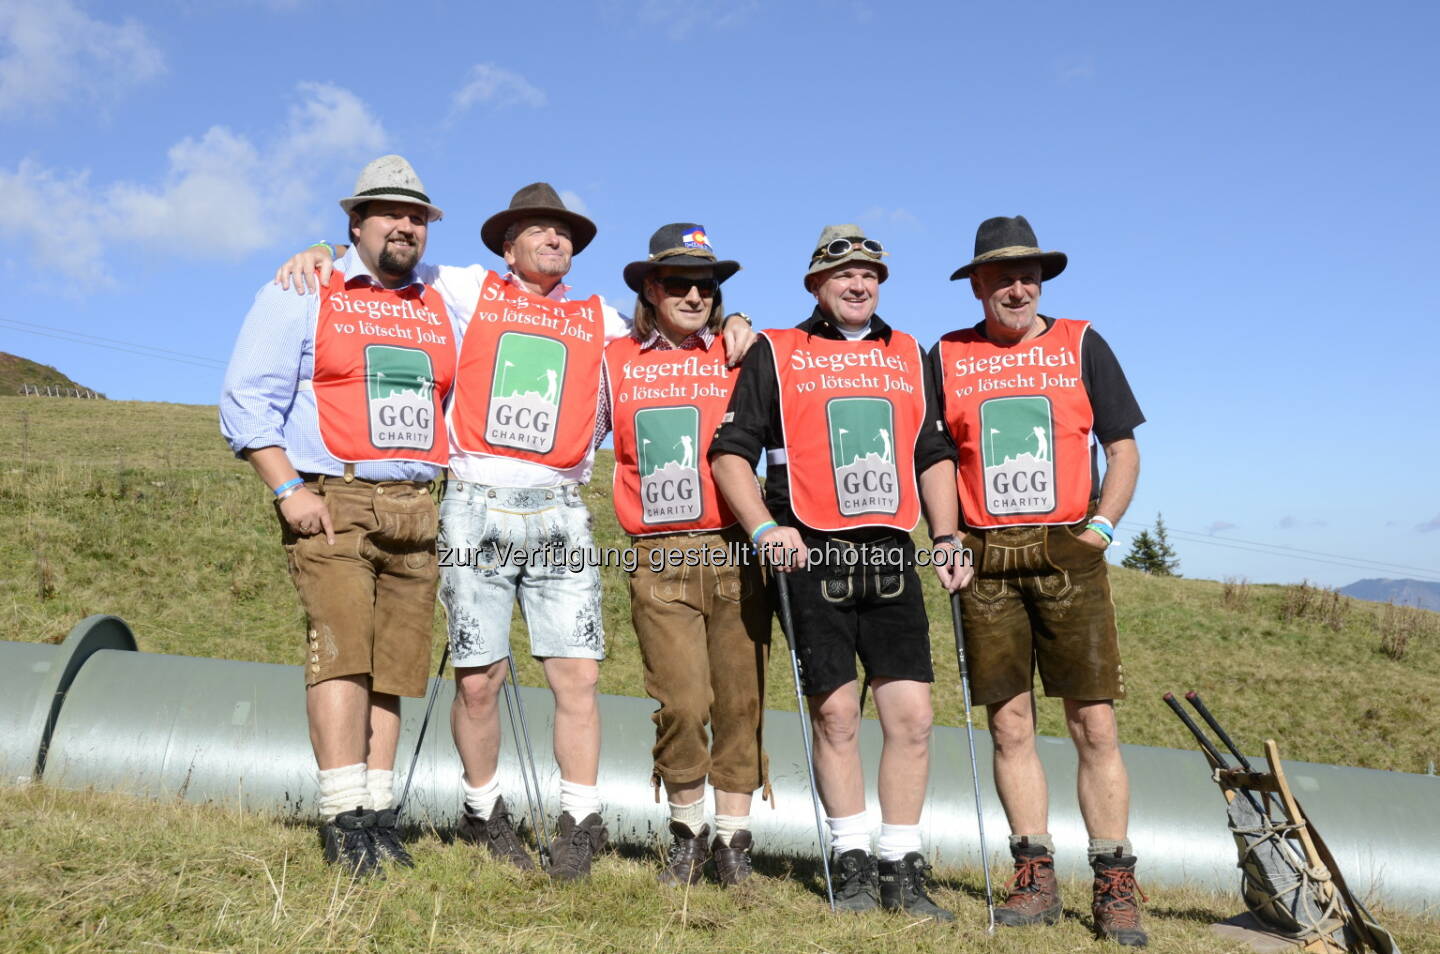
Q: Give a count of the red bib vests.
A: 5